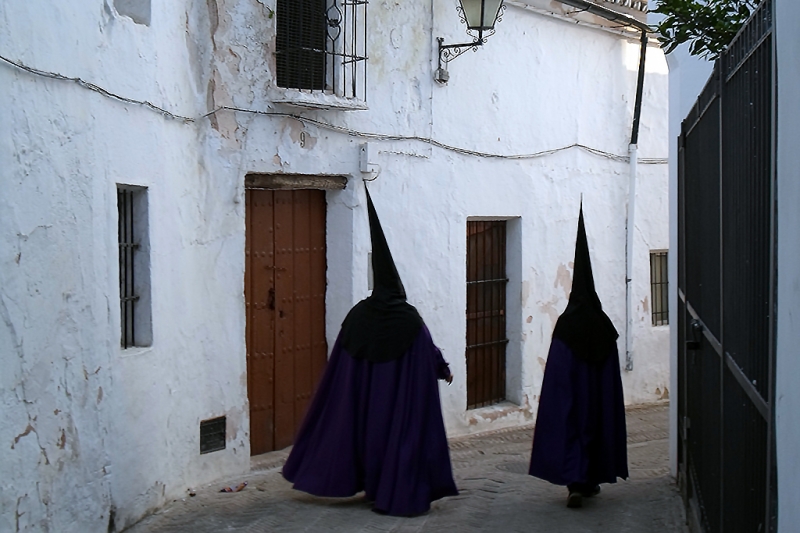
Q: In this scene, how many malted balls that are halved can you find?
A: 0